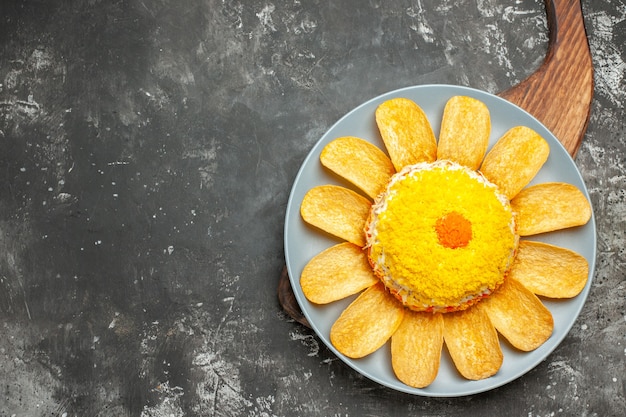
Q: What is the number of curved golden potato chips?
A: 12